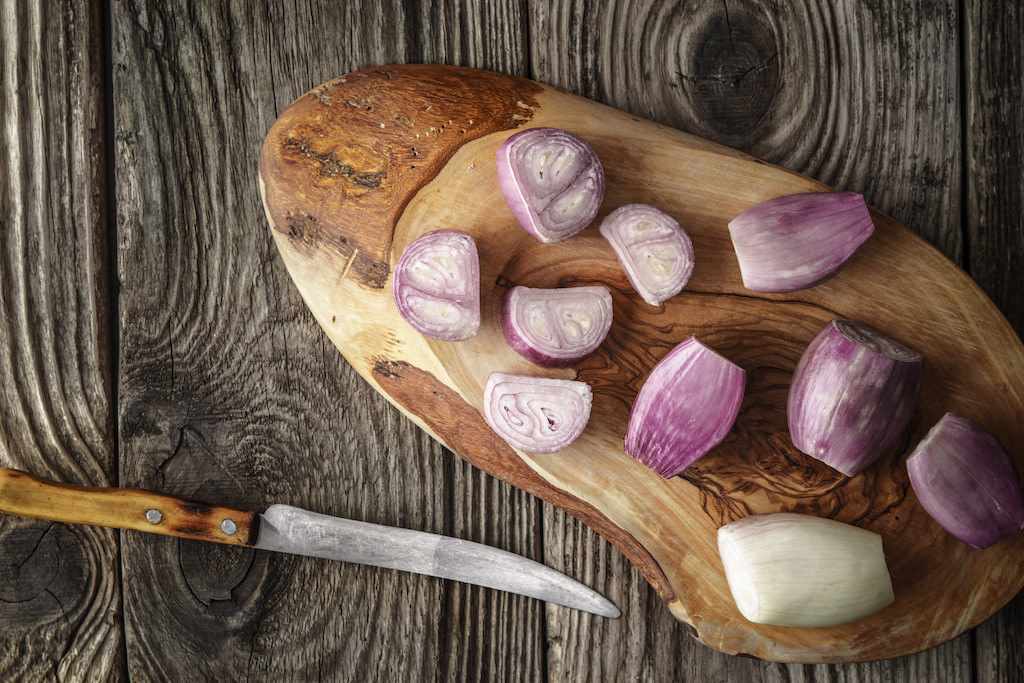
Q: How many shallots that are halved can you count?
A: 5